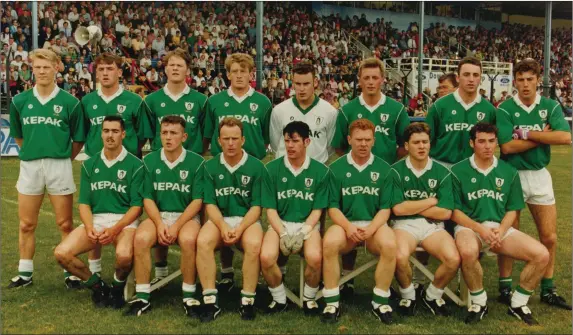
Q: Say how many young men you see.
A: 15